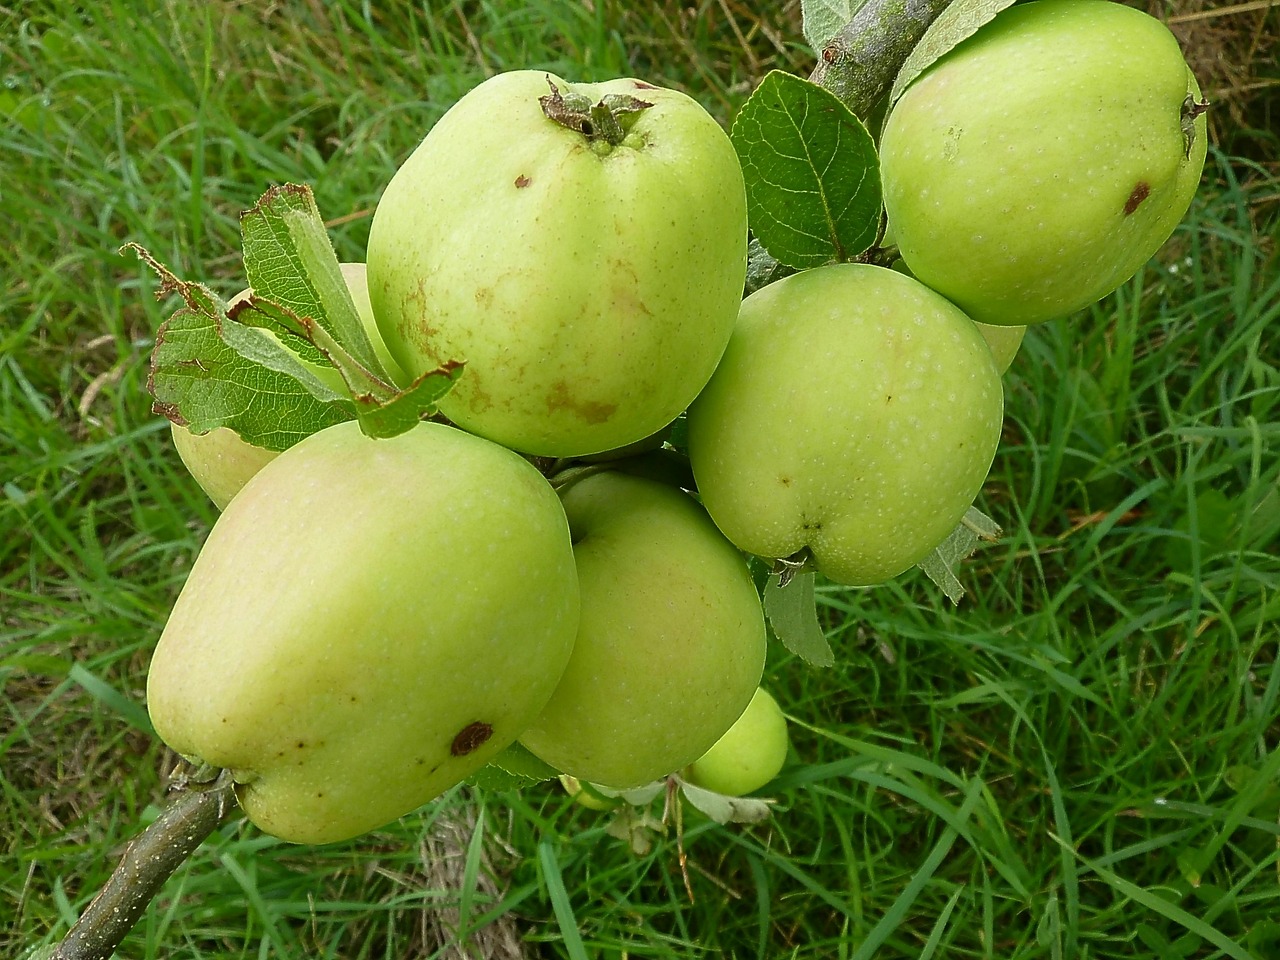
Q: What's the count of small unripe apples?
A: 1